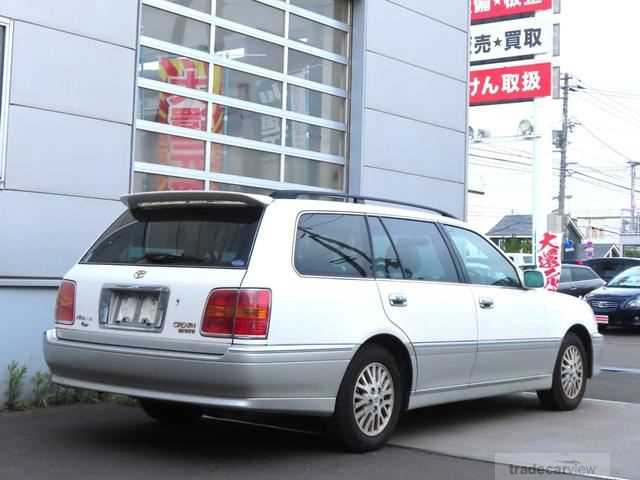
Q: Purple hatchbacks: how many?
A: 0